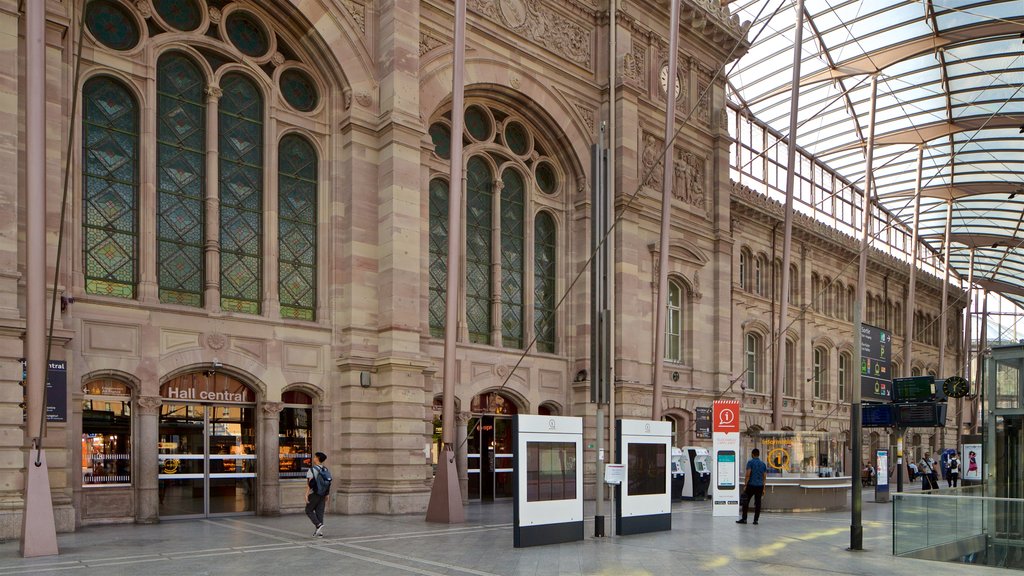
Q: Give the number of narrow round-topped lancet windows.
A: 8